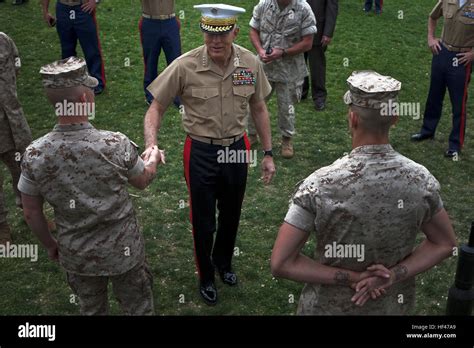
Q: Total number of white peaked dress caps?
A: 1